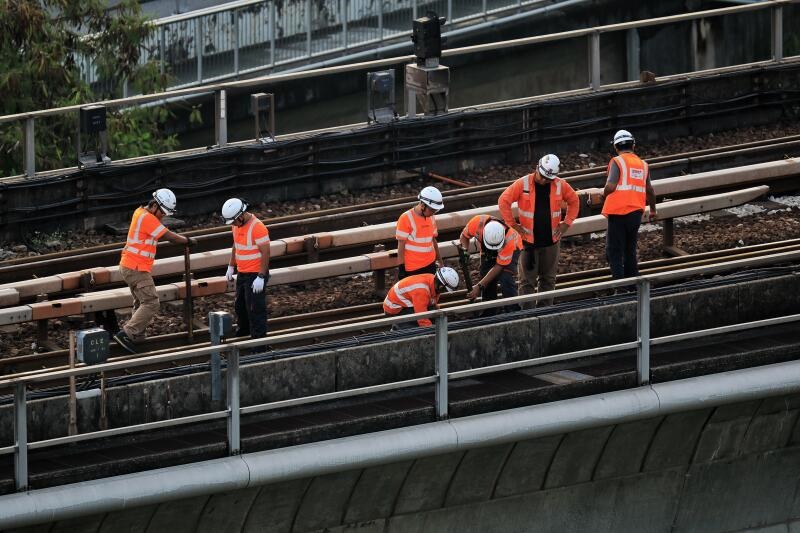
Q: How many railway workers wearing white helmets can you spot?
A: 7